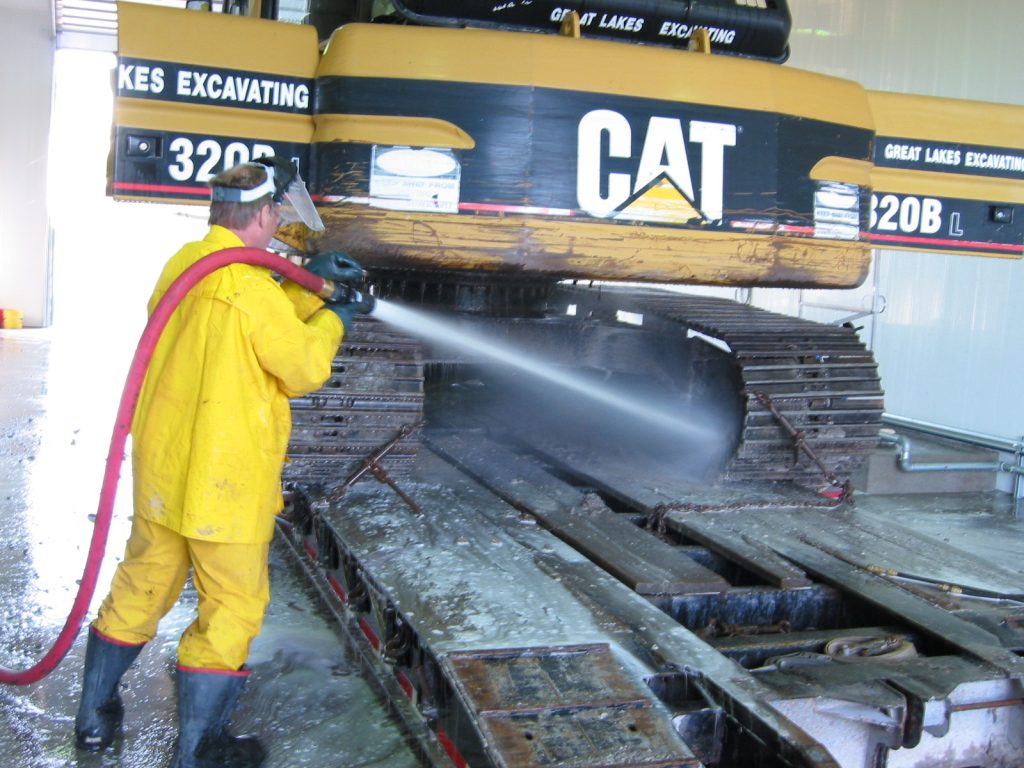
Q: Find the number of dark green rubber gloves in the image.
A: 2